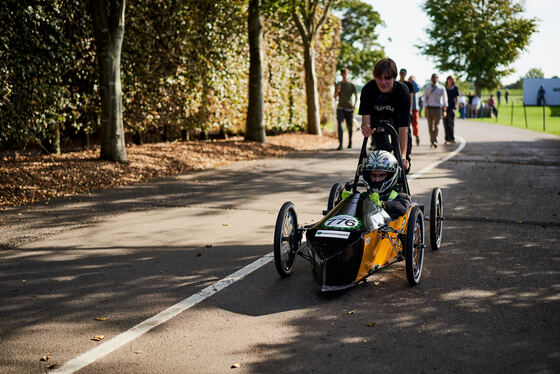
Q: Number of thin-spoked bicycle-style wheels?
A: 4